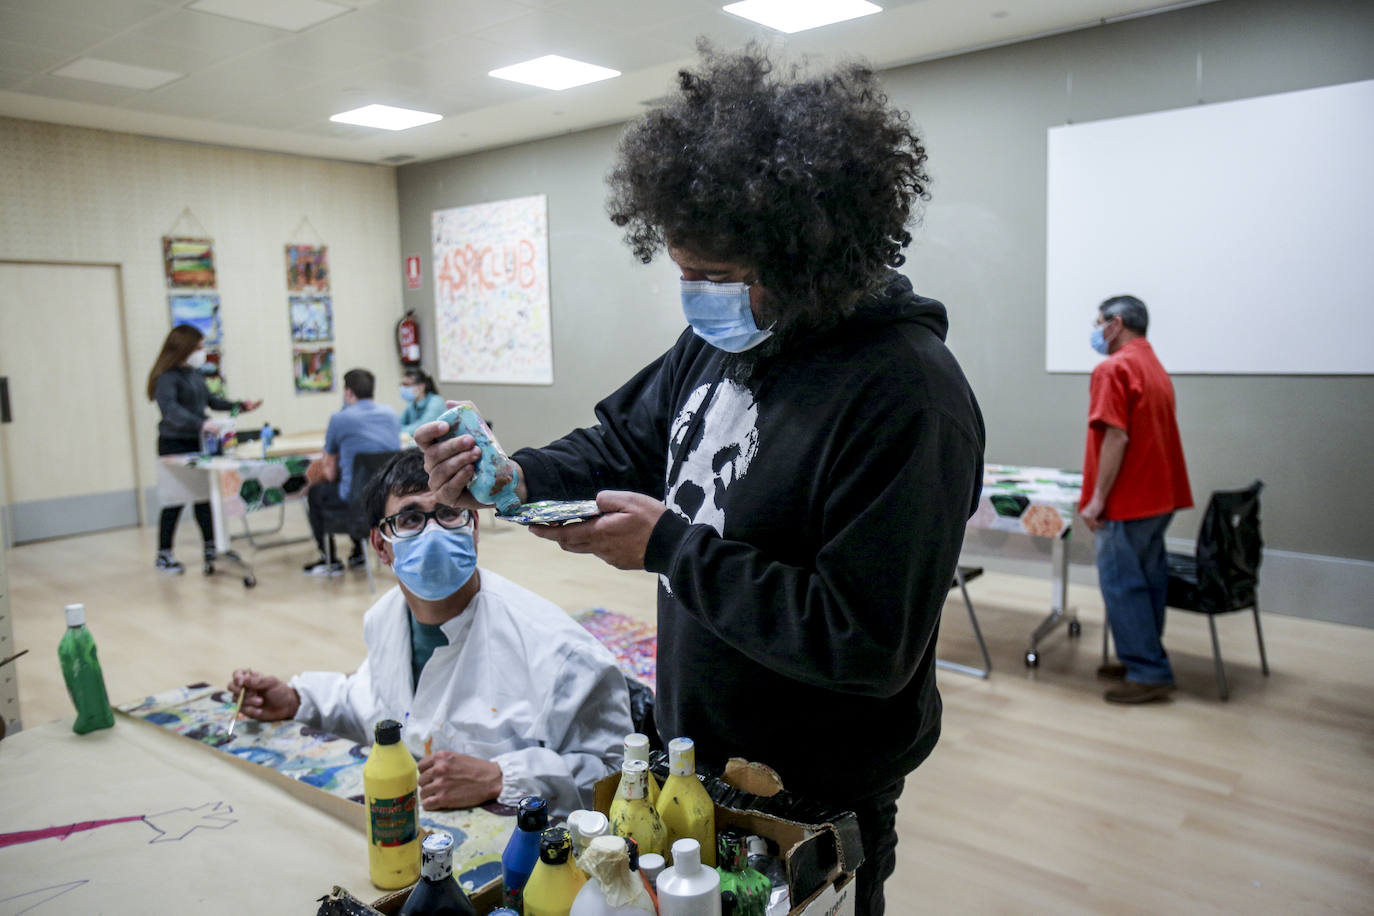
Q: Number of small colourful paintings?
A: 6